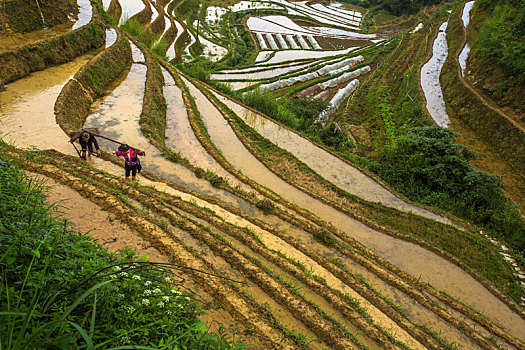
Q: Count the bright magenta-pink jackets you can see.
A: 1